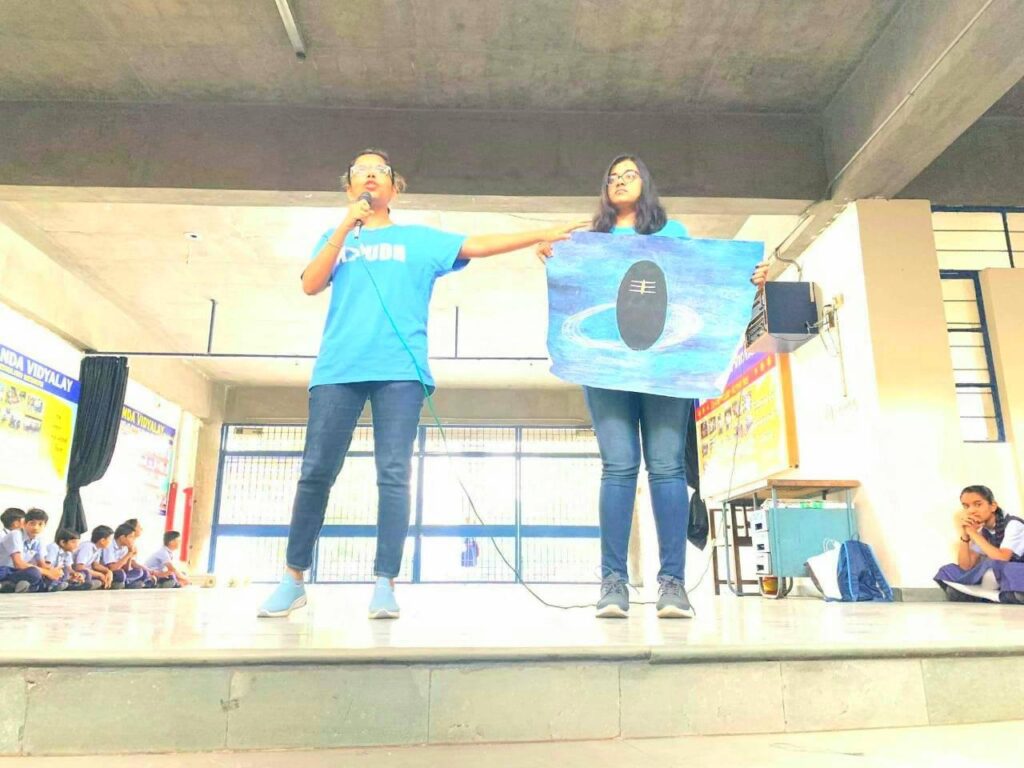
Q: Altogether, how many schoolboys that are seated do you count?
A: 7